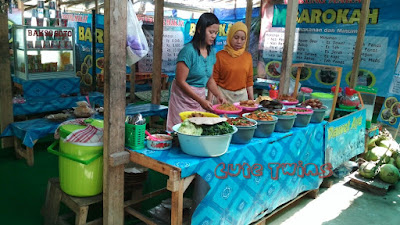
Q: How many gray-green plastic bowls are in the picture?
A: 5